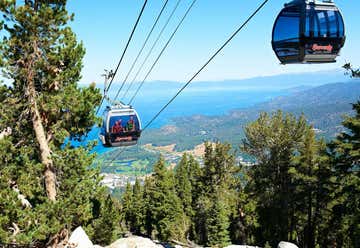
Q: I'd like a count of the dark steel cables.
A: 5